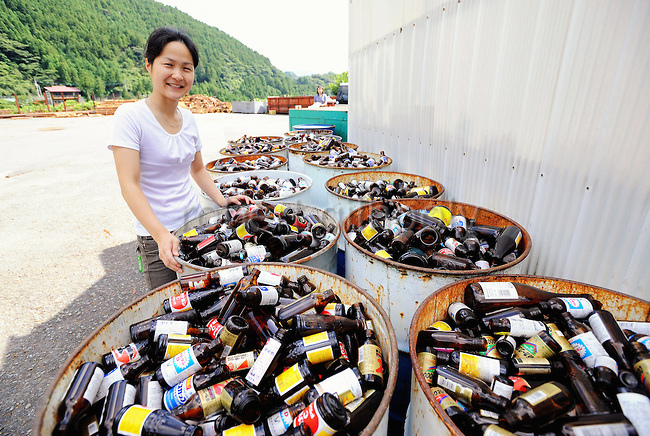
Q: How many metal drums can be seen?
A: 14